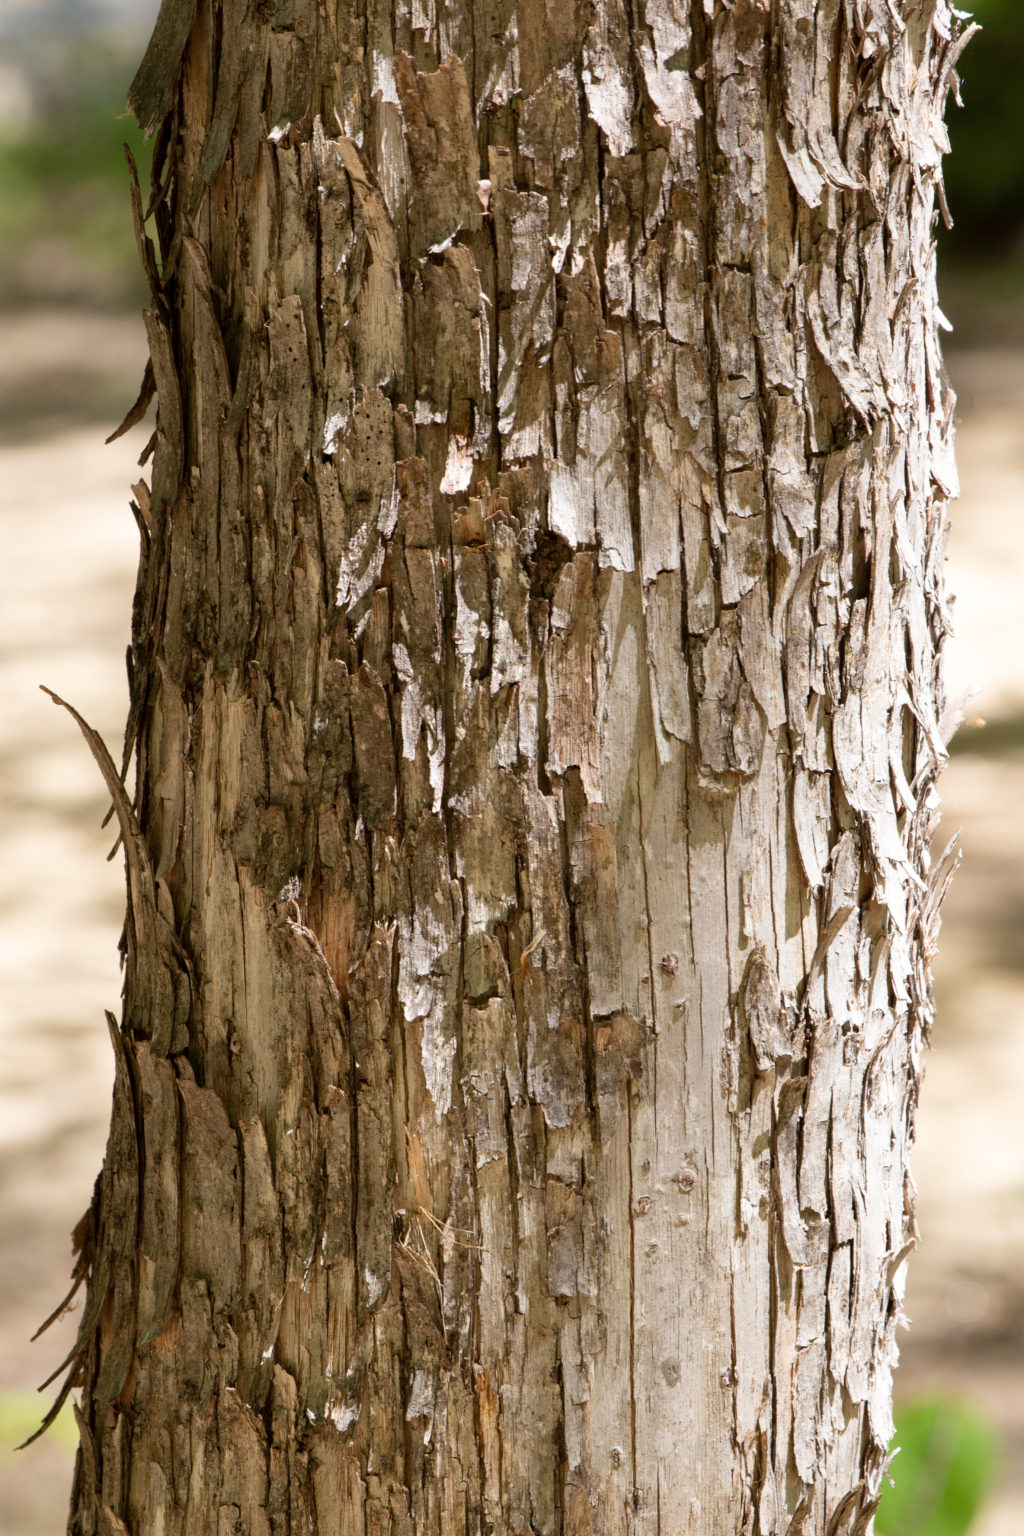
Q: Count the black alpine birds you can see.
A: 0